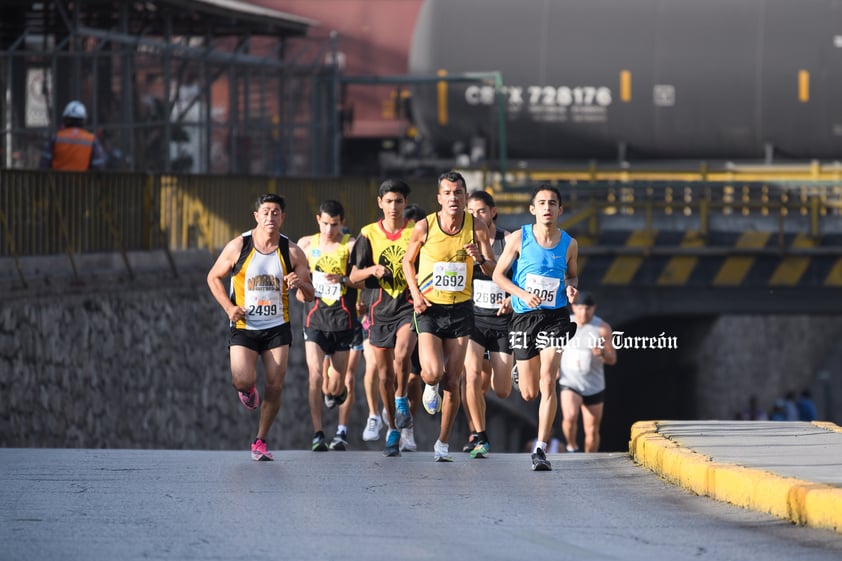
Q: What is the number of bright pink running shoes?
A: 2